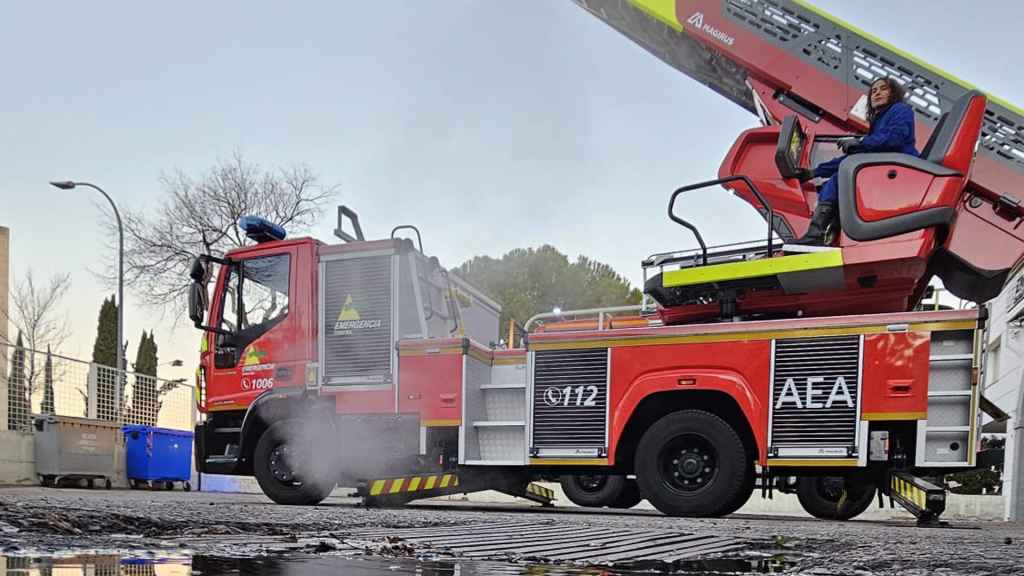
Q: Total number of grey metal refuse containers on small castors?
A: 1